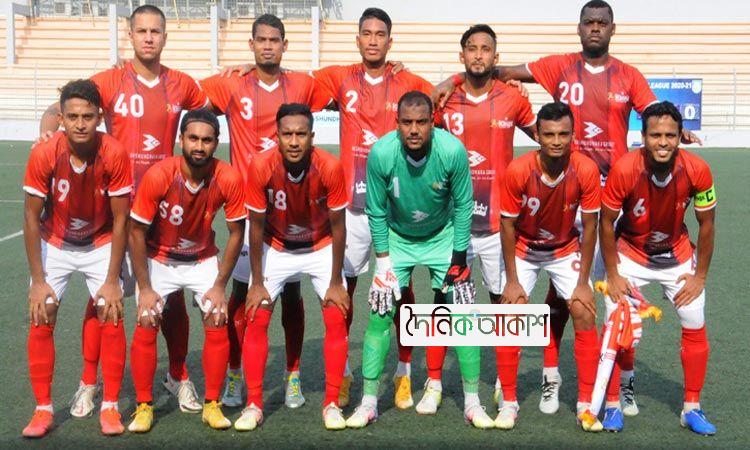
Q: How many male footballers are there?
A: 11